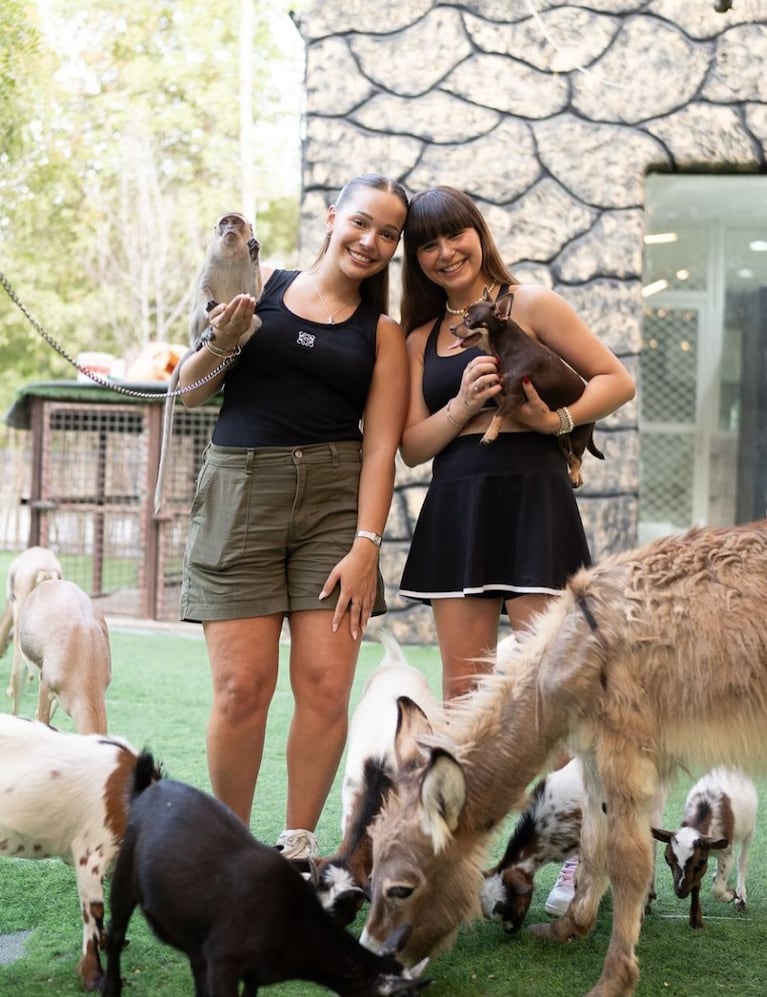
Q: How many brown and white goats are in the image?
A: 4